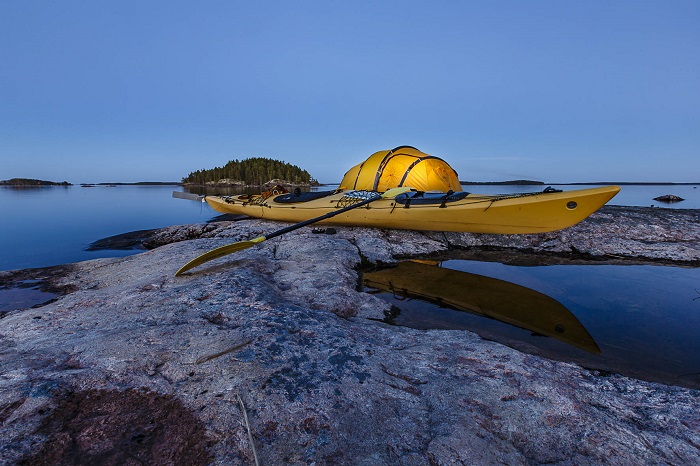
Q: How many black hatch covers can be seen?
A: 2